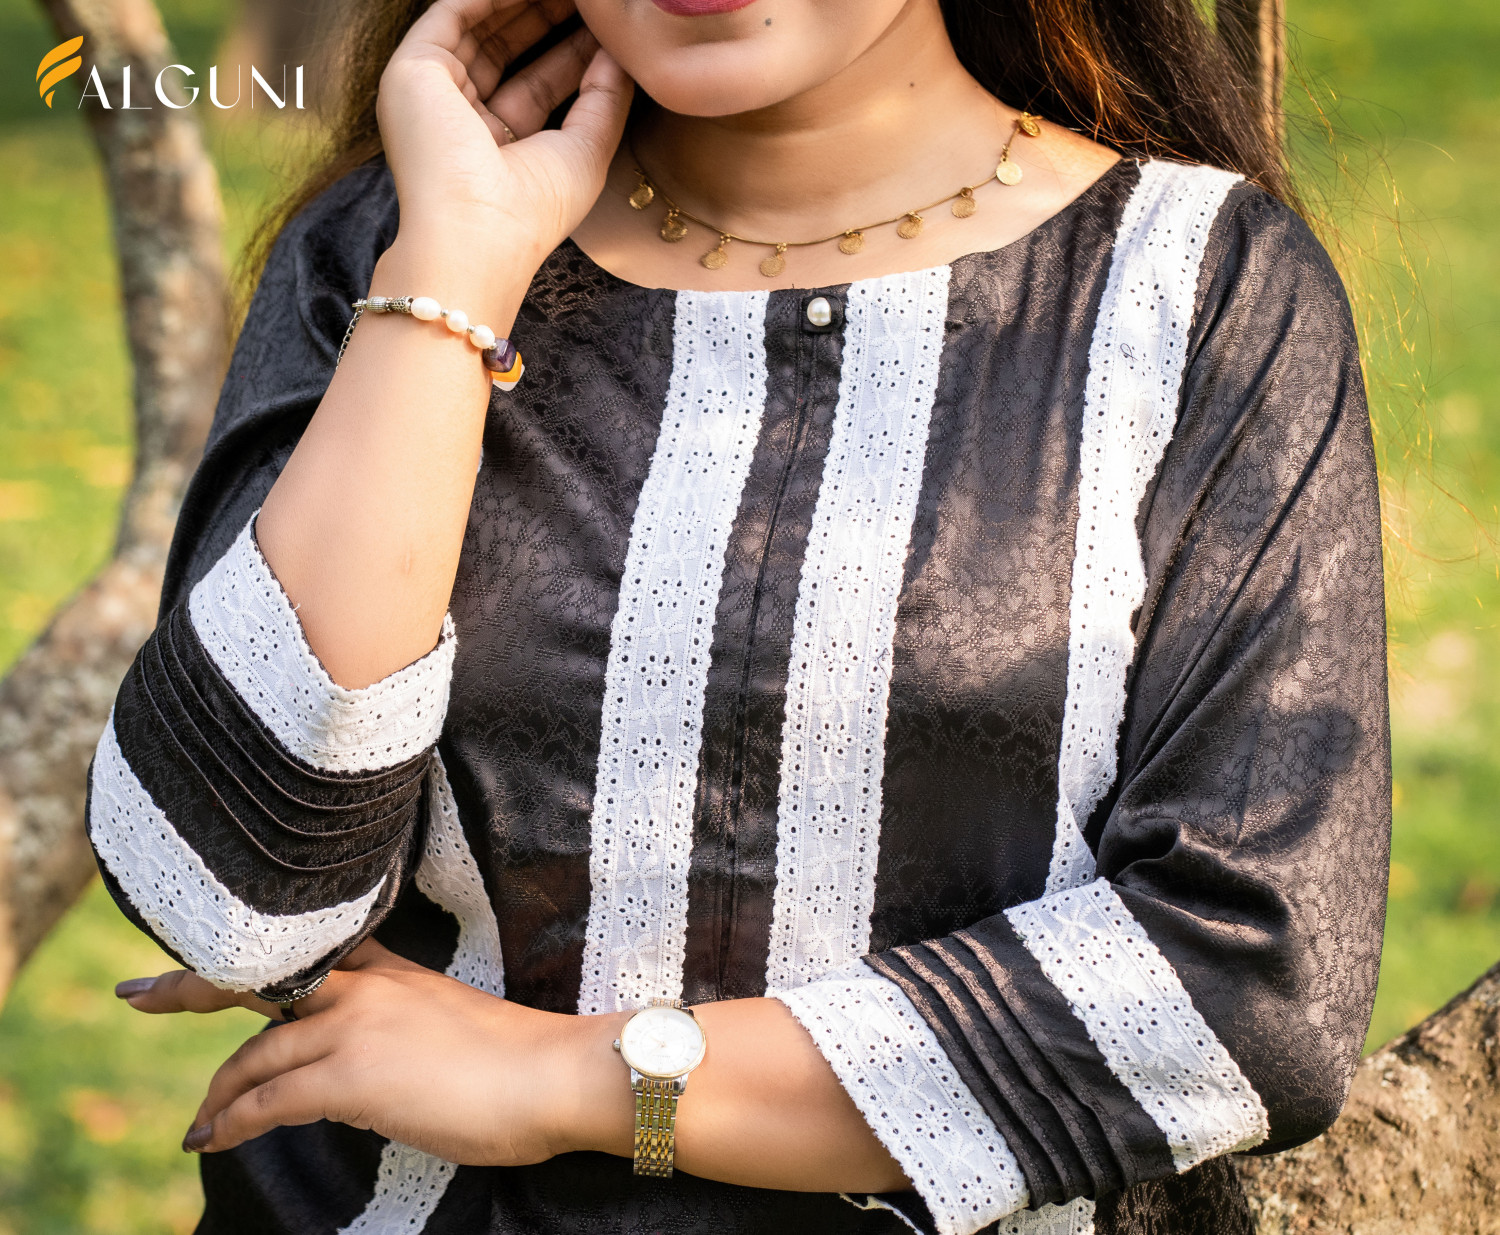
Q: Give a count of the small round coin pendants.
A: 9